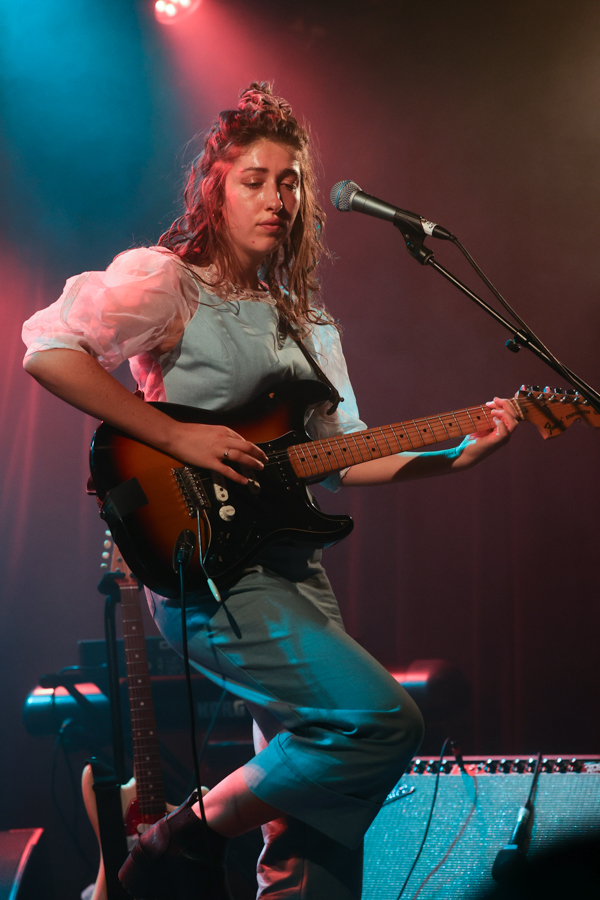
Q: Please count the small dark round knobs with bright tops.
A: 10